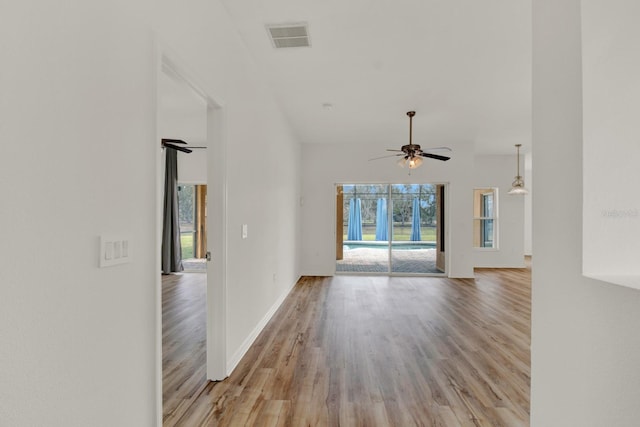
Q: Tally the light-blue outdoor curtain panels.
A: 3